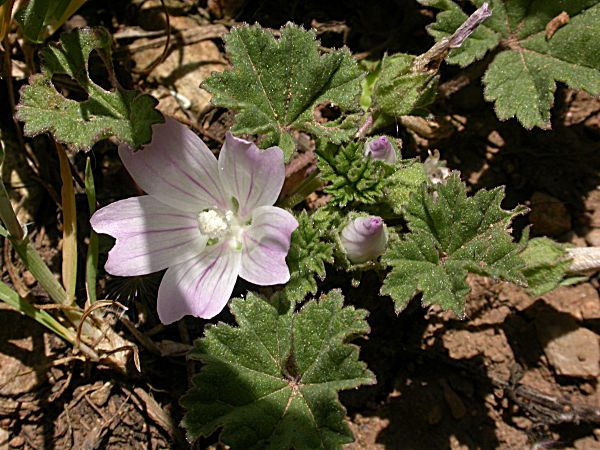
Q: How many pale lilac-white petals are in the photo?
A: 5